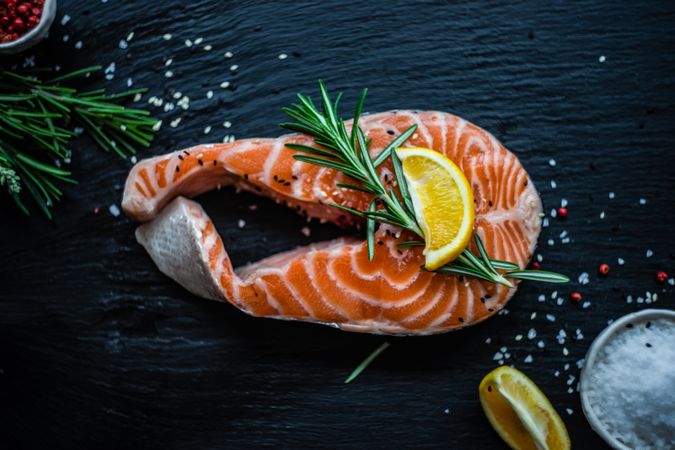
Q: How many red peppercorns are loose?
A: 5